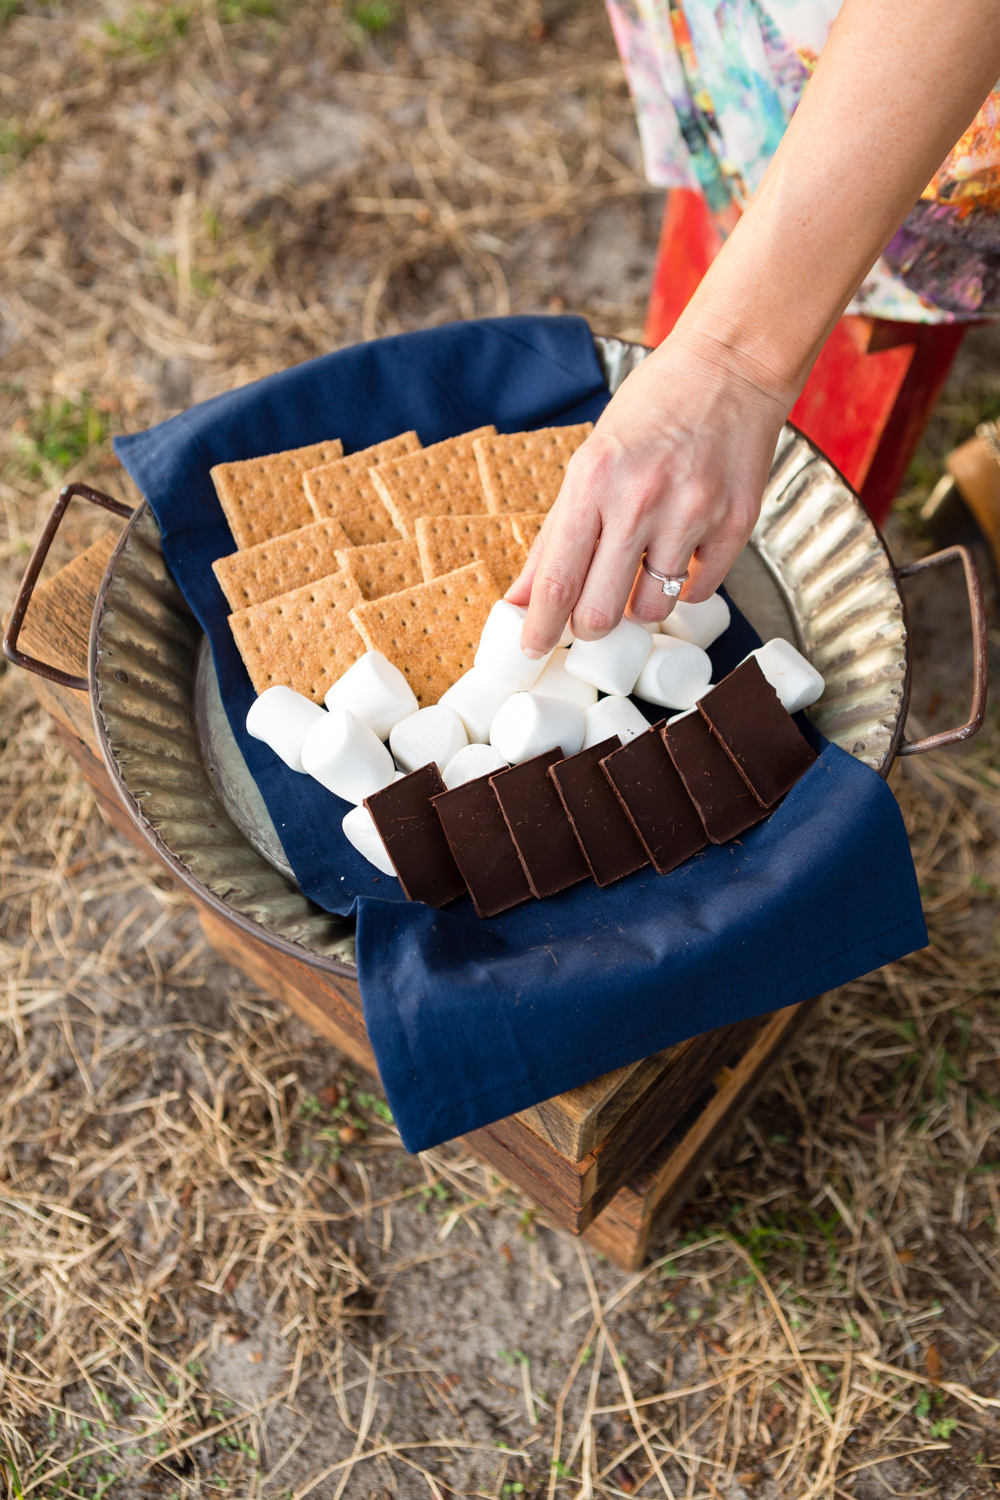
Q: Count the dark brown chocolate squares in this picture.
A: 7